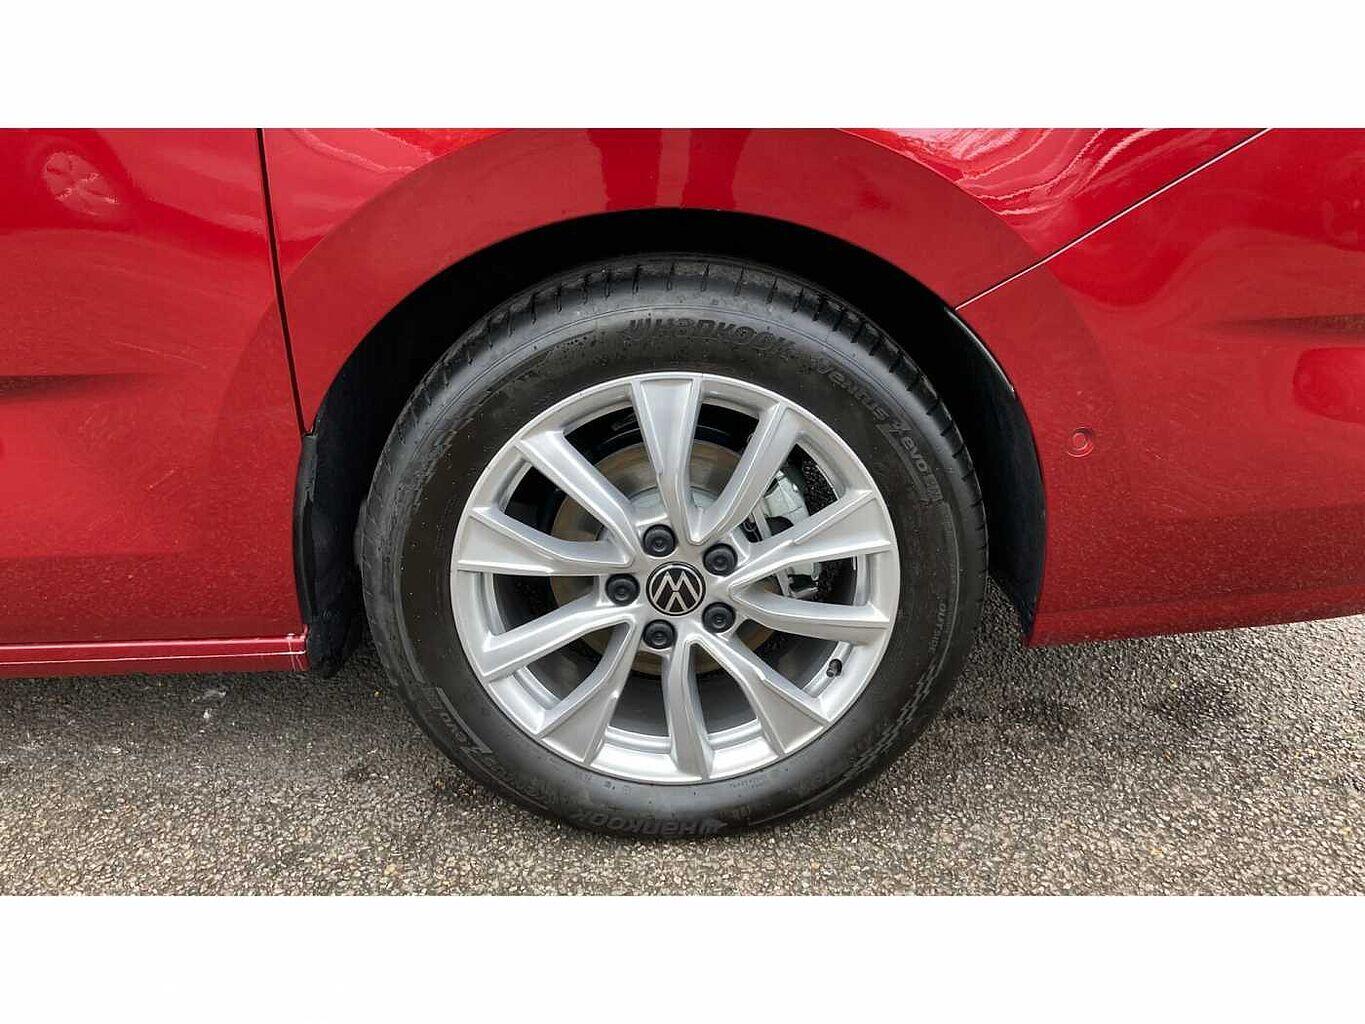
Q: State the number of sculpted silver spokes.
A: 10